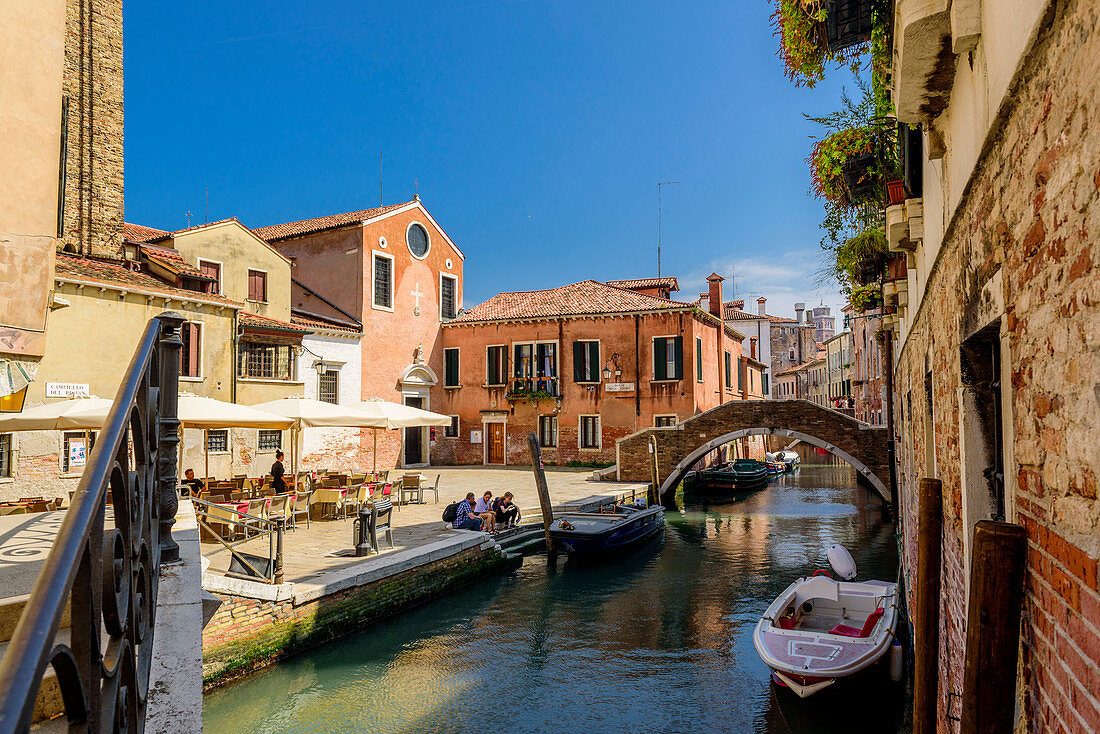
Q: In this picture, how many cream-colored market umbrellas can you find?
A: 4